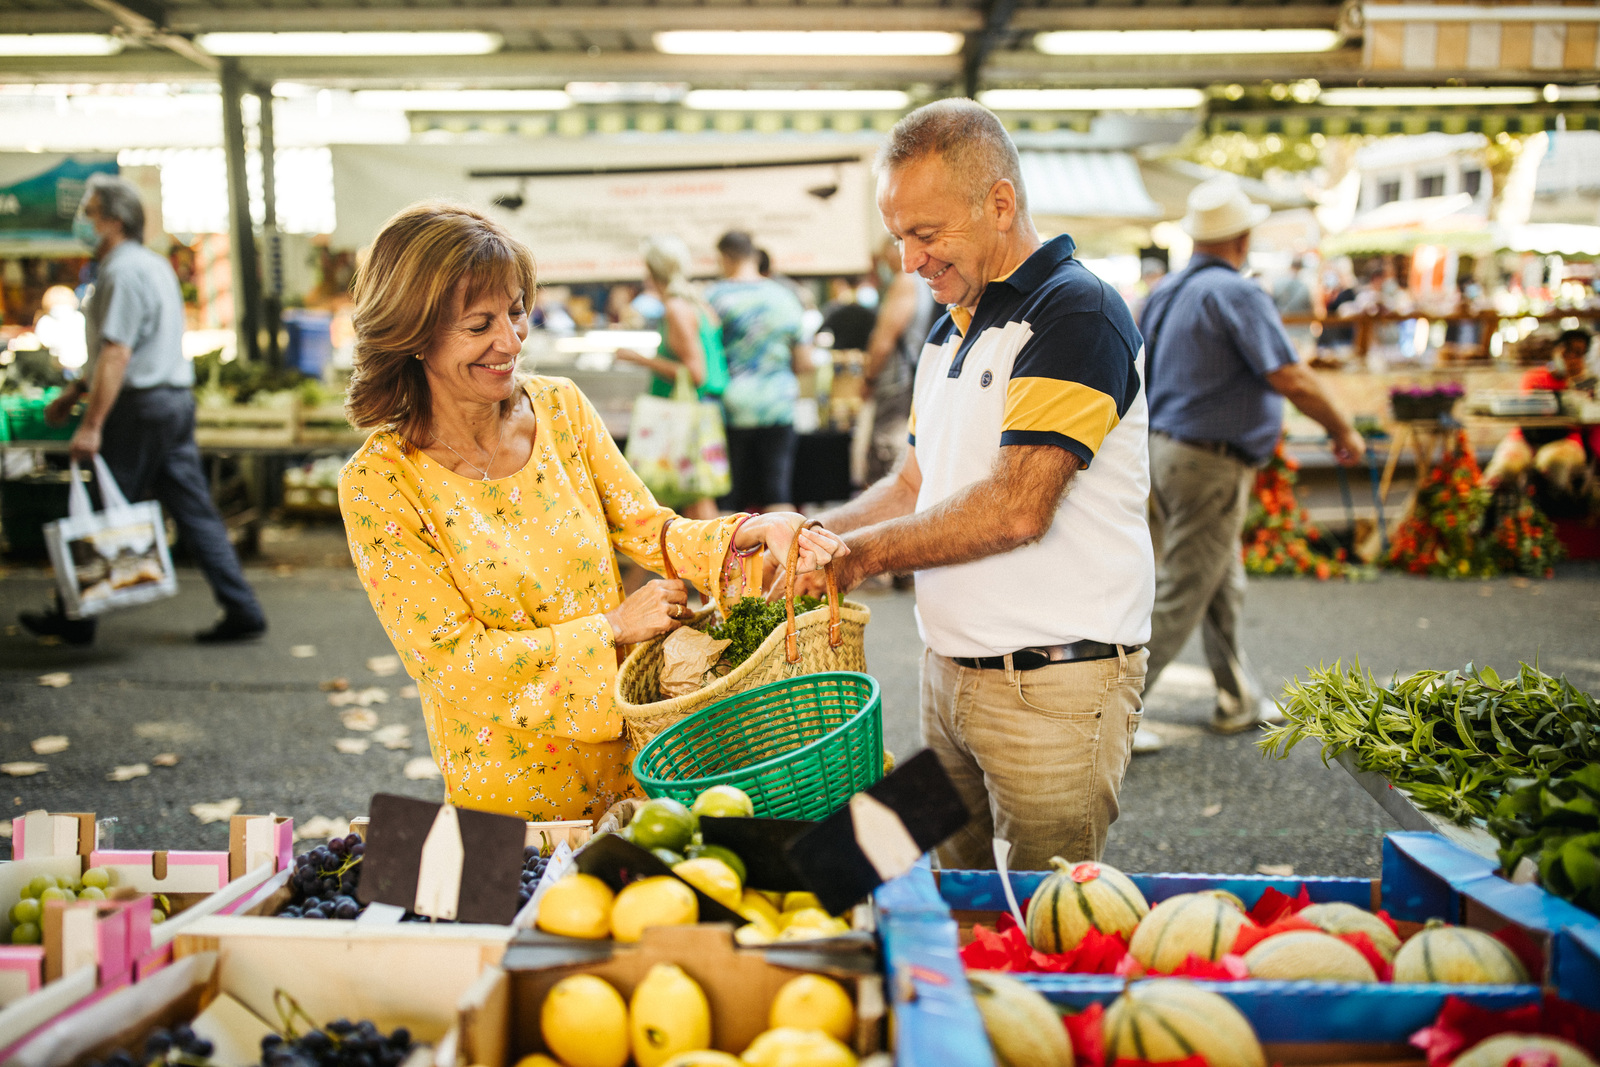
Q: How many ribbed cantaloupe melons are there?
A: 8